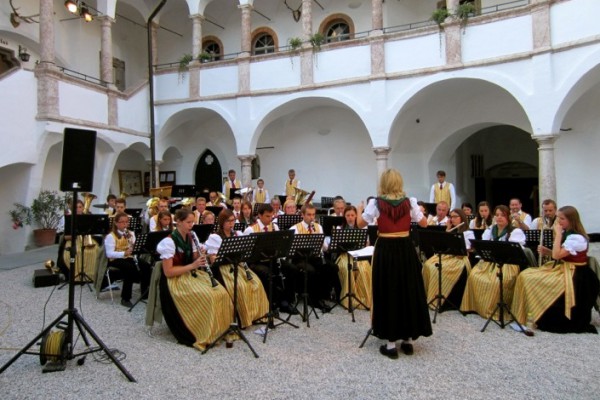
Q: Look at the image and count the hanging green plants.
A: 6